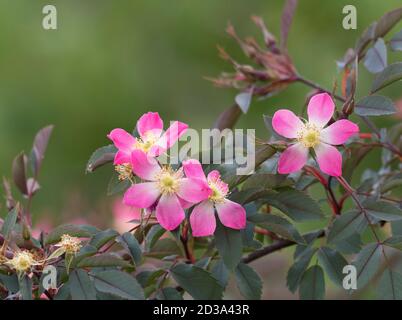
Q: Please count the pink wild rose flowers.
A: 4